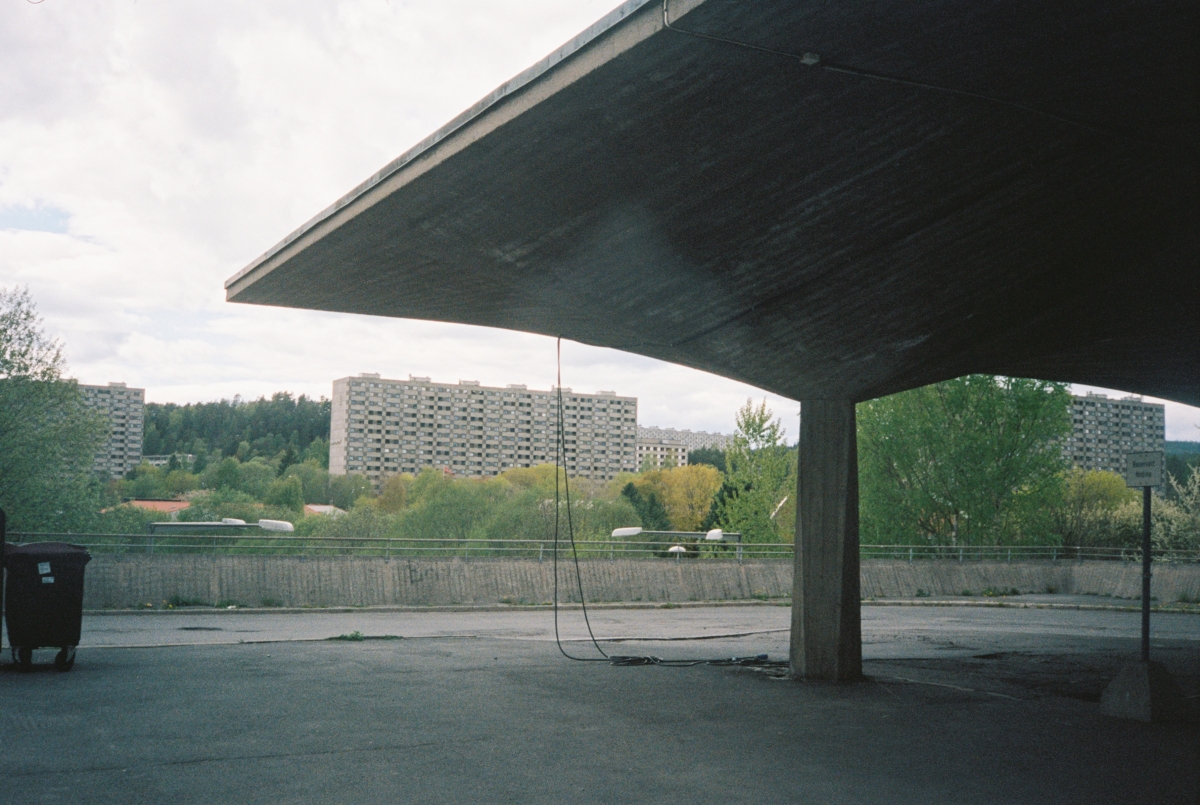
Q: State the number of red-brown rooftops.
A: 2